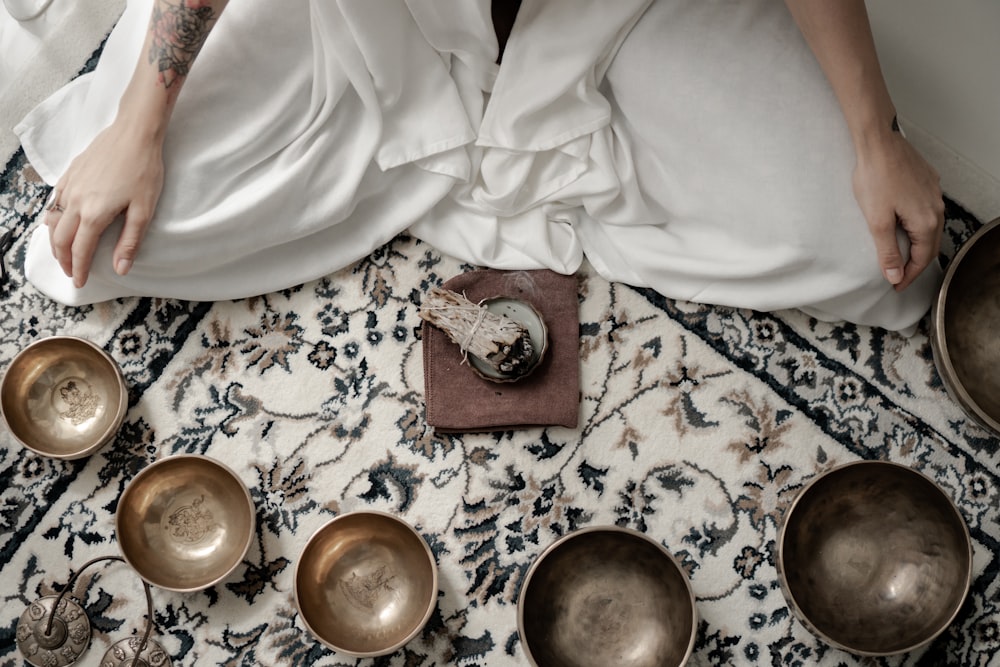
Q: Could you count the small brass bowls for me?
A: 3